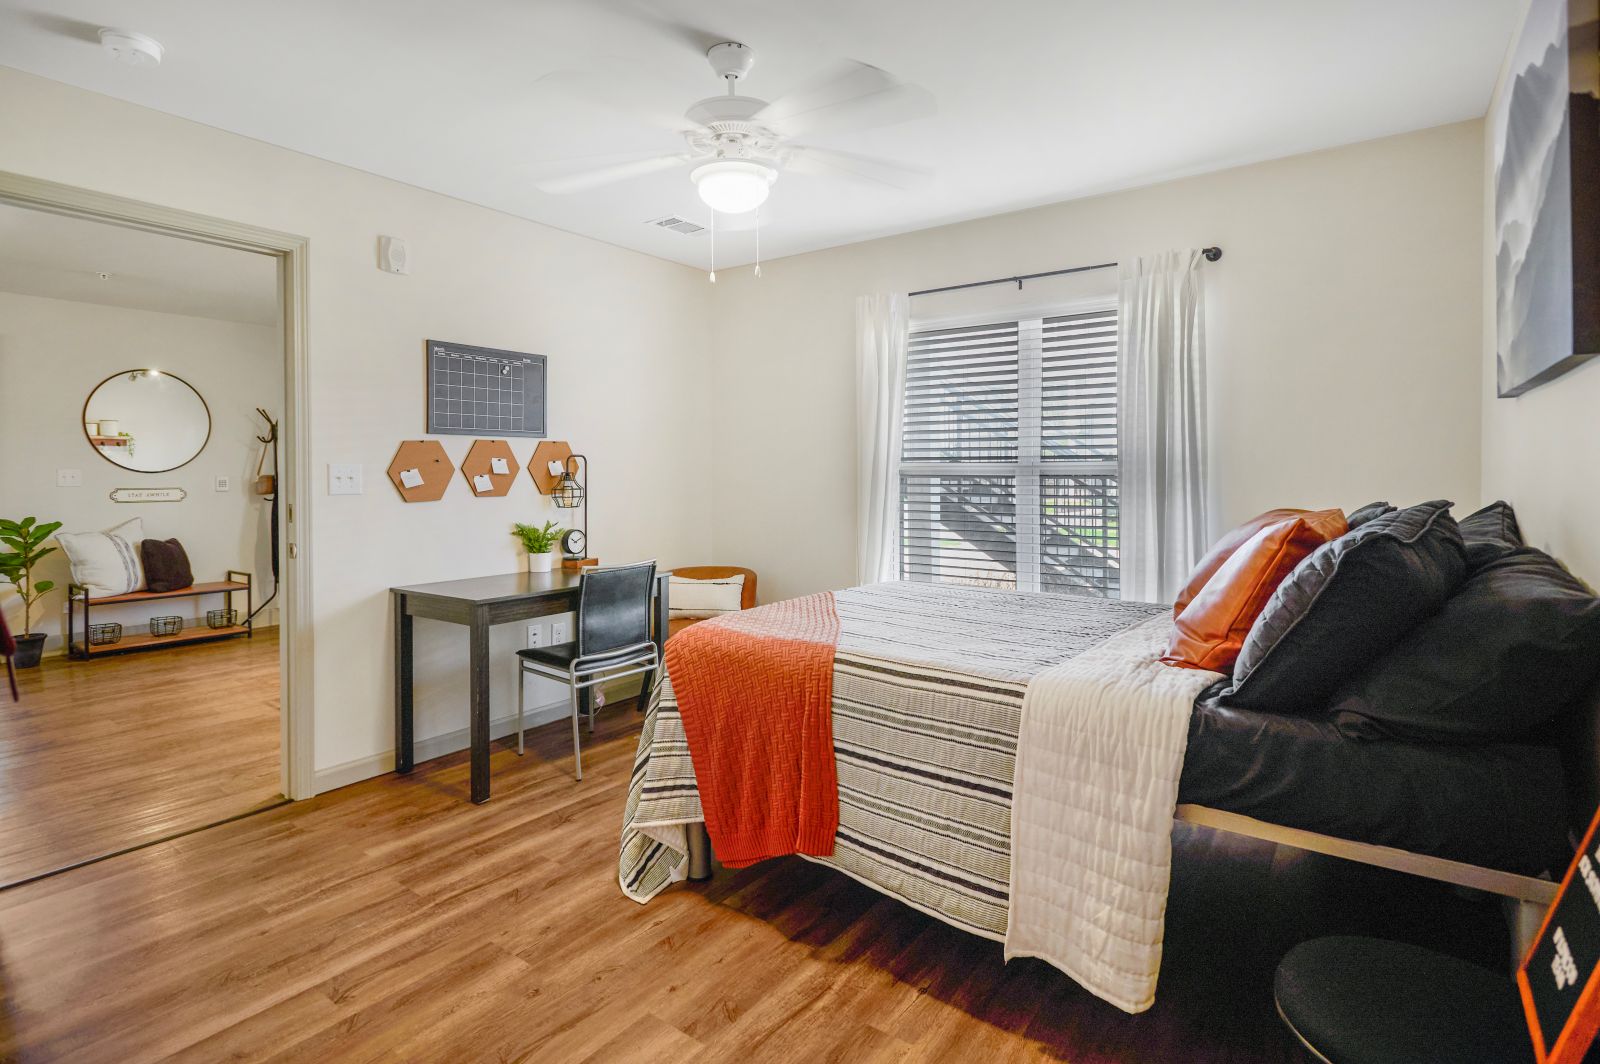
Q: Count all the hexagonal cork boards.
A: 3